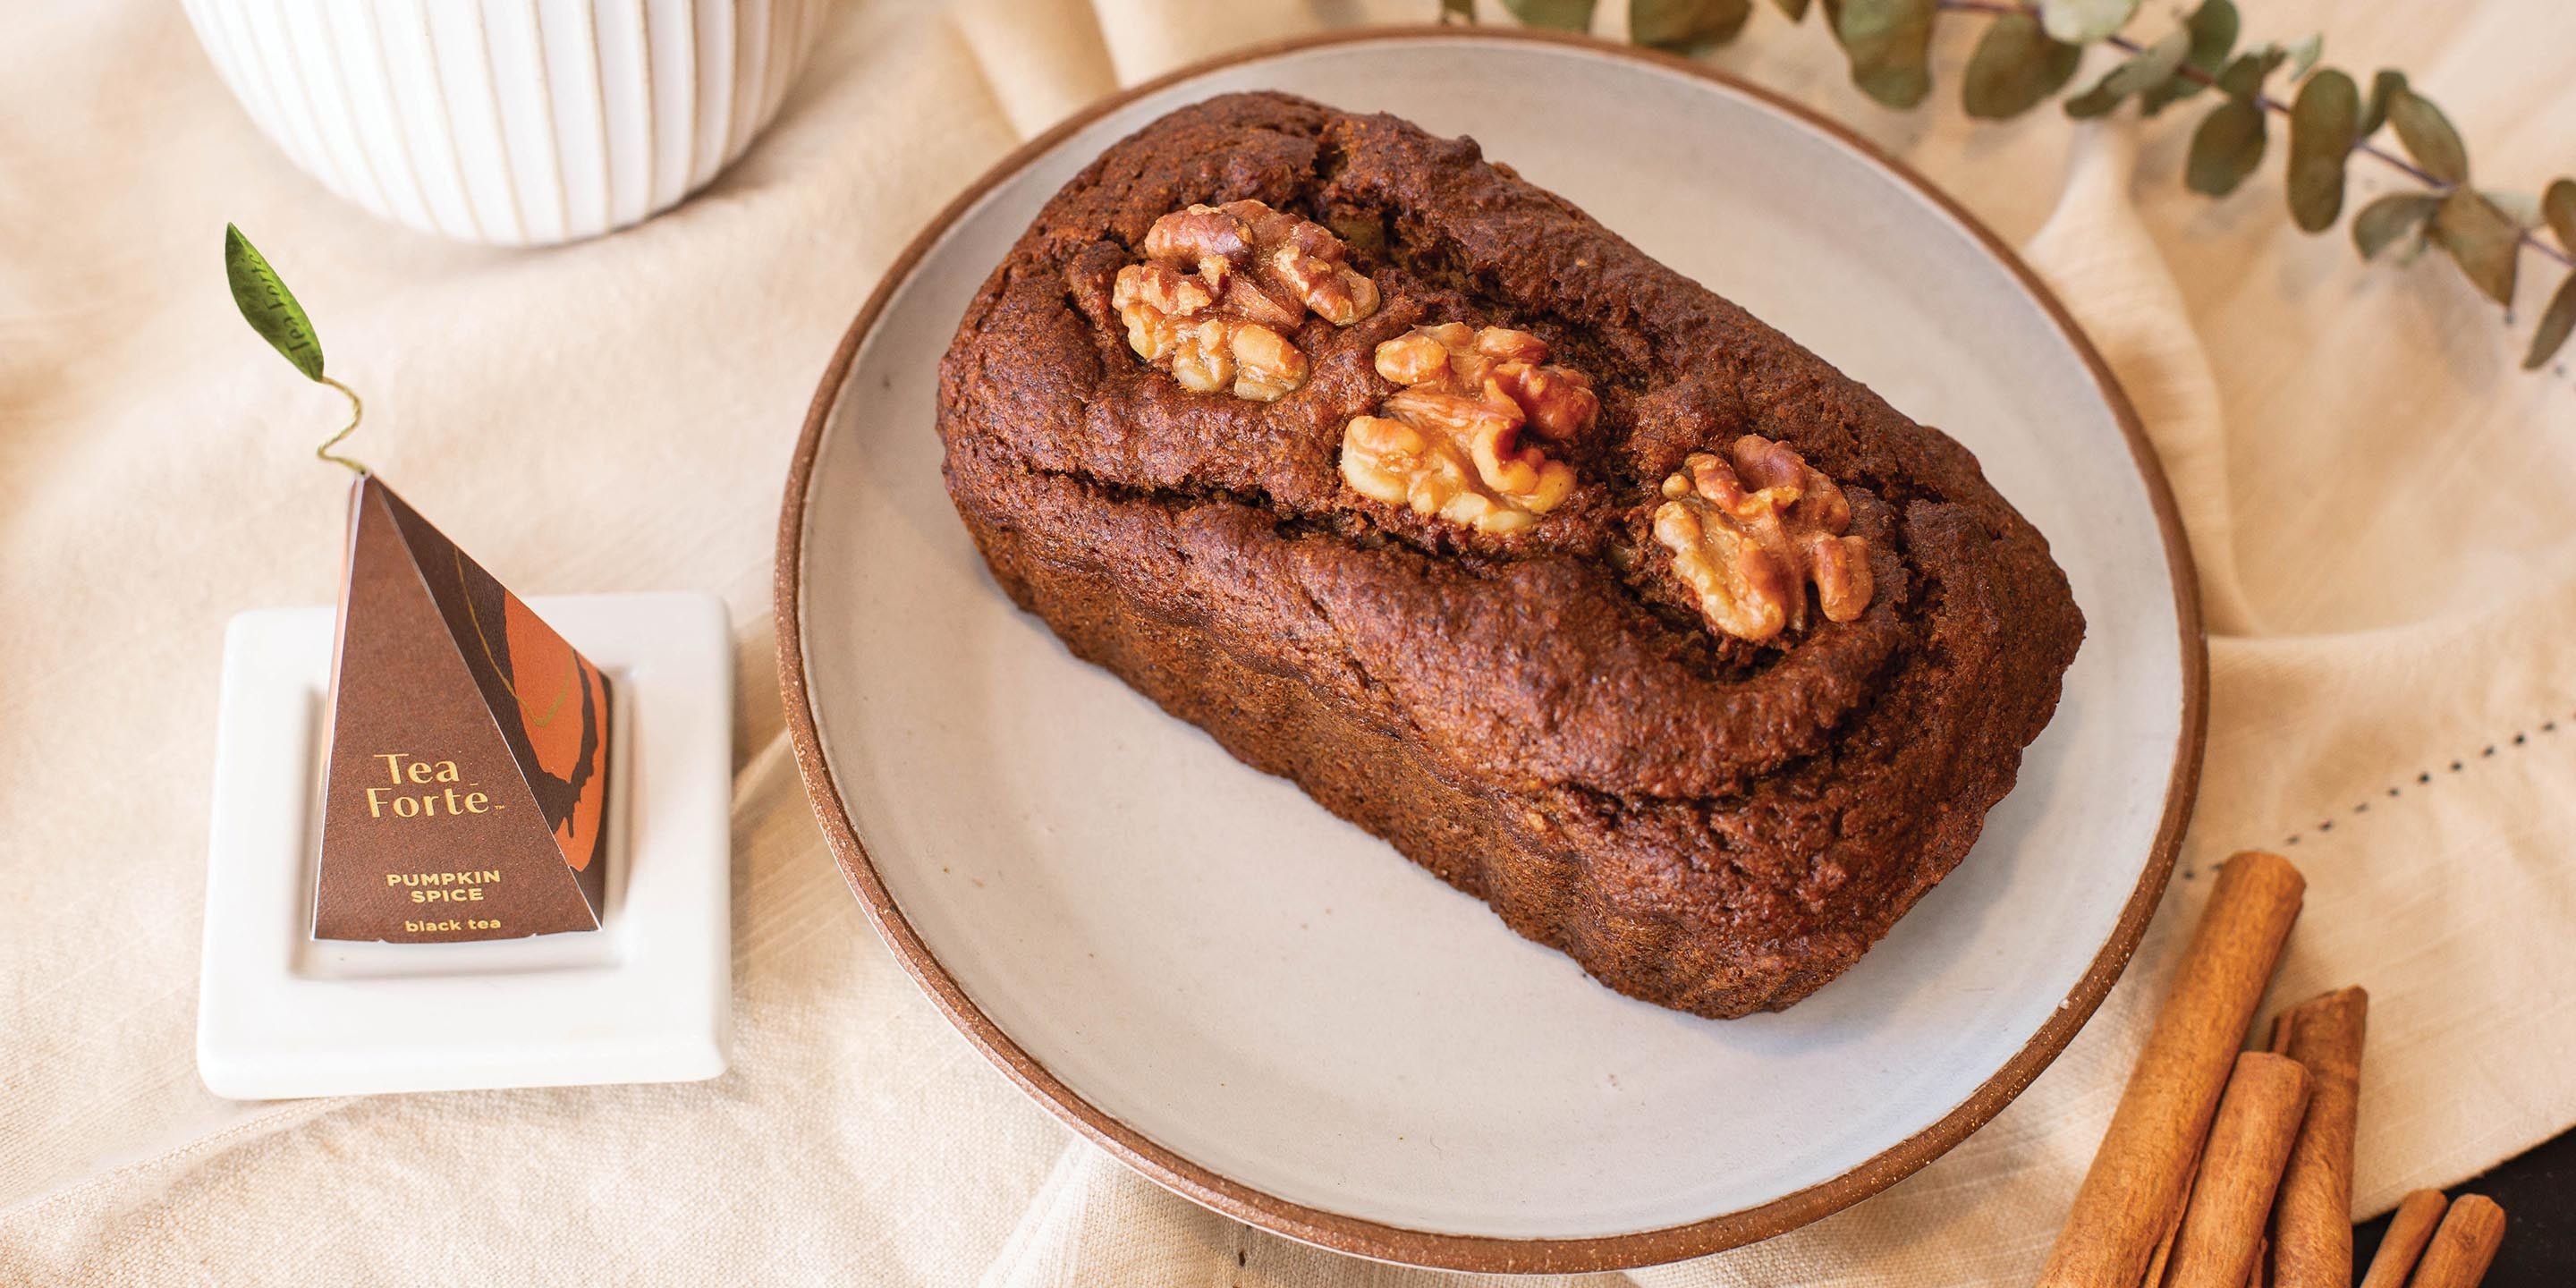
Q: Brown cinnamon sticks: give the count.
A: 5